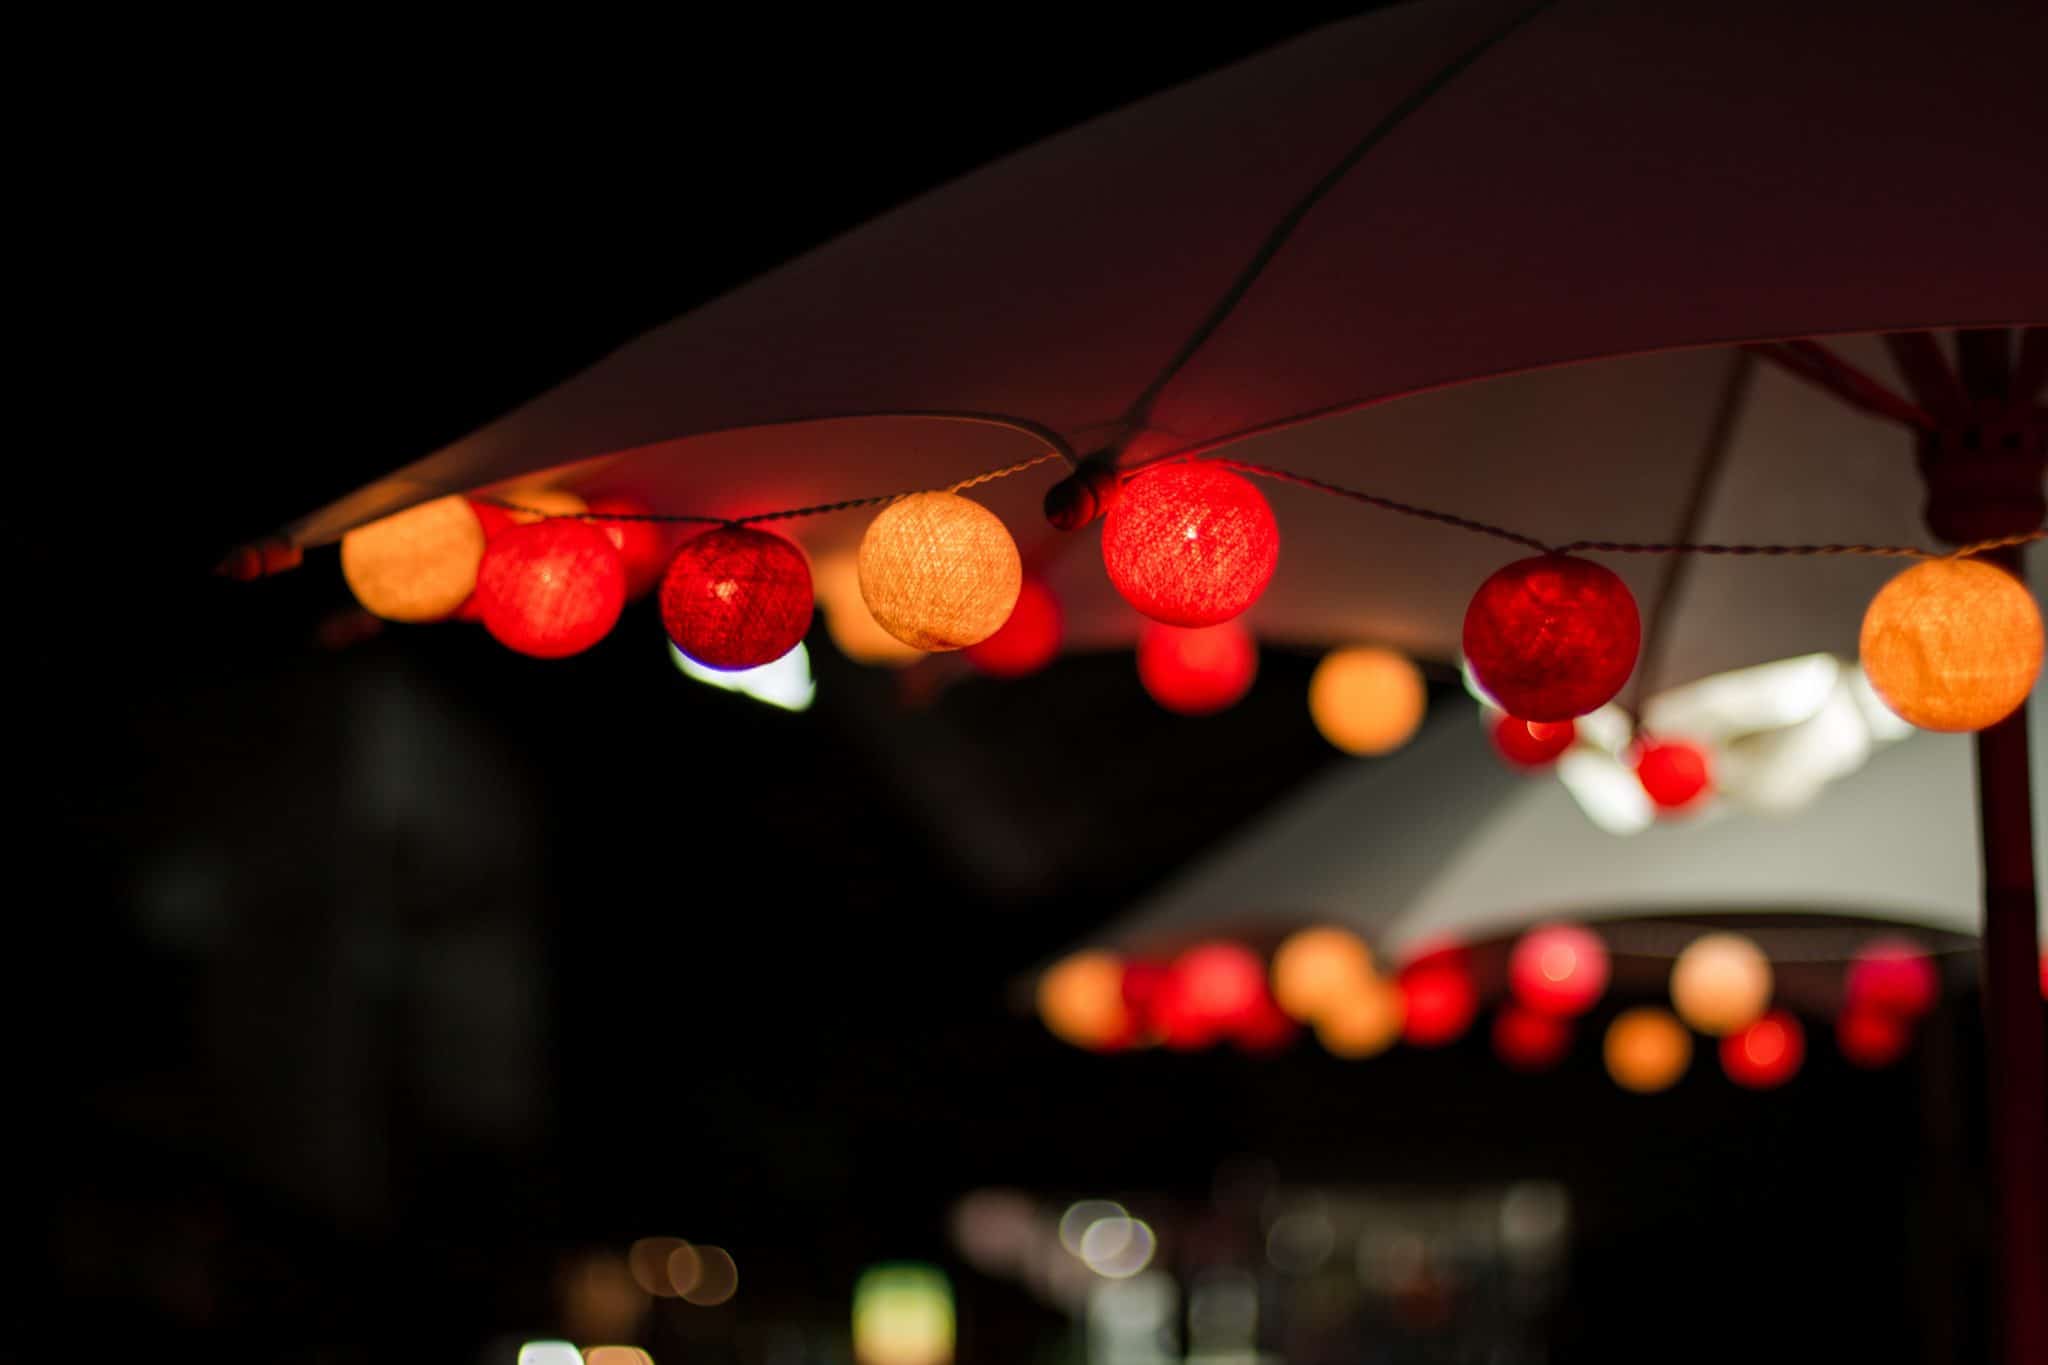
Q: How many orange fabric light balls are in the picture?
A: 11